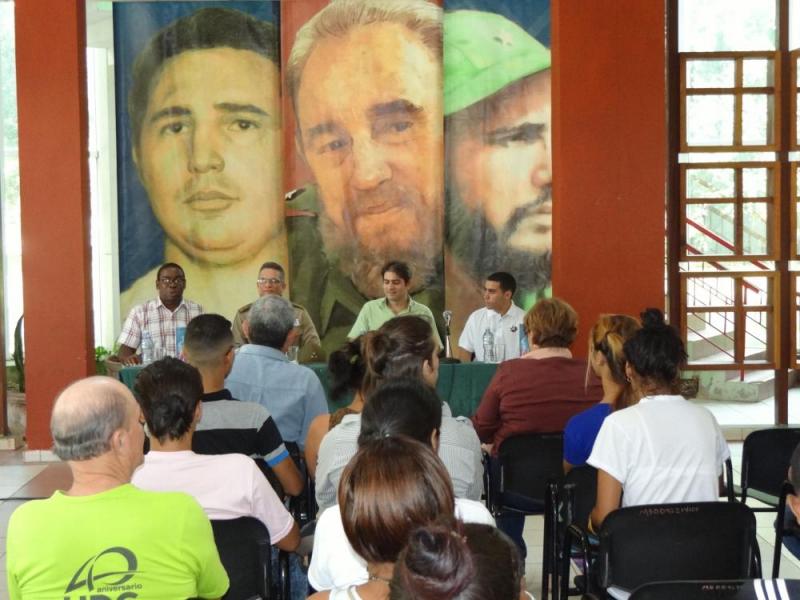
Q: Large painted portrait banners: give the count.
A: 3